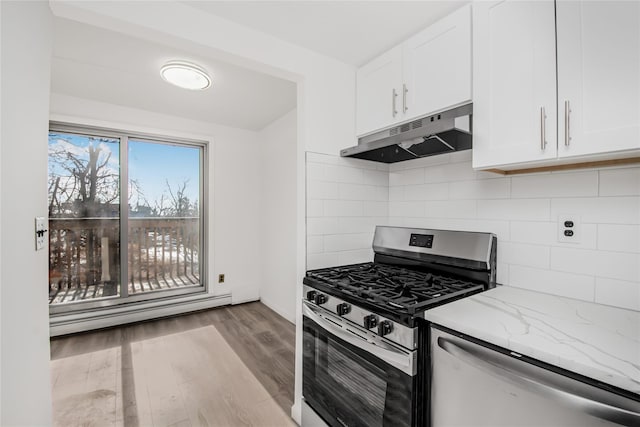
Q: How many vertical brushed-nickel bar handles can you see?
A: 4